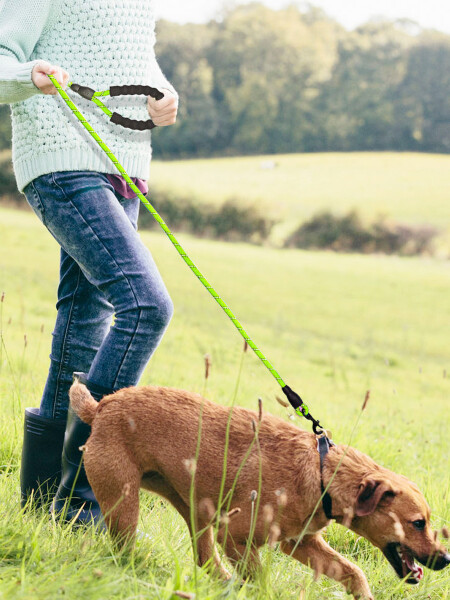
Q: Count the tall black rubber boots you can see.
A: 2